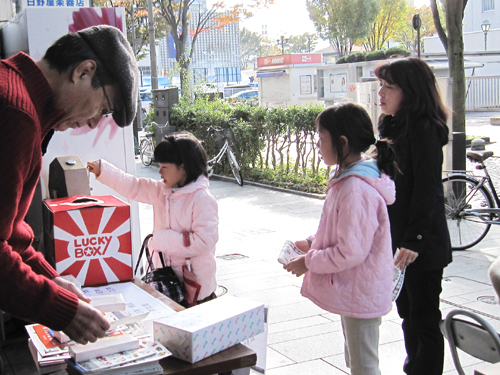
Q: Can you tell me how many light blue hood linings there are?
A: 1